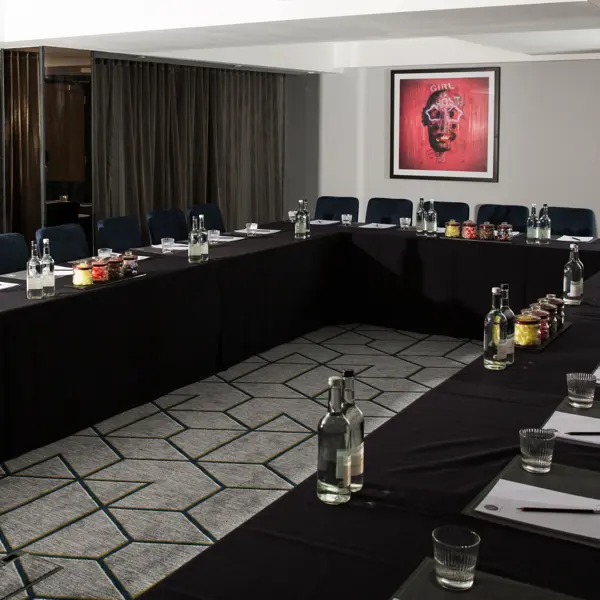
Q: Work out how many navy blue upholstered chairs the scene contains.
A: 10